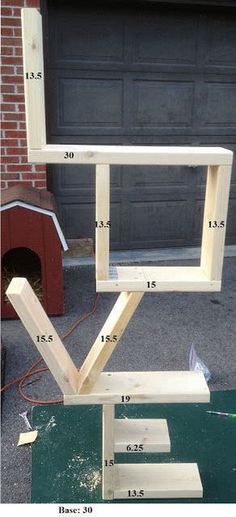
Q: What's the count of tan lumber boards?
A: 11